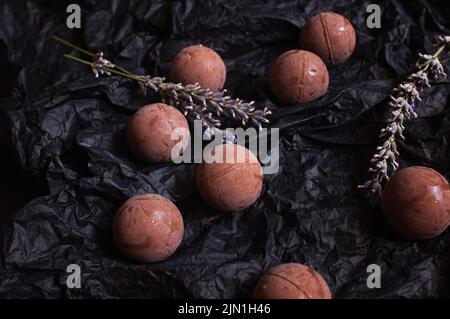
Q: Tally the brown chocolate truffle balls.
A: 8